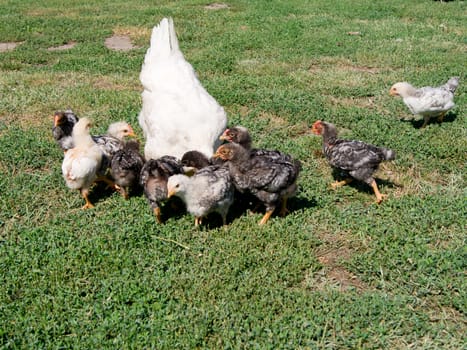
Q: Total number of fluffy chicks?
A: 11